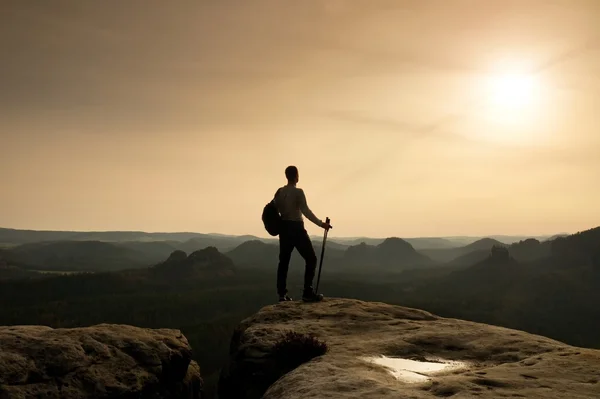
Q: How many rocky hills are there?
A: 2